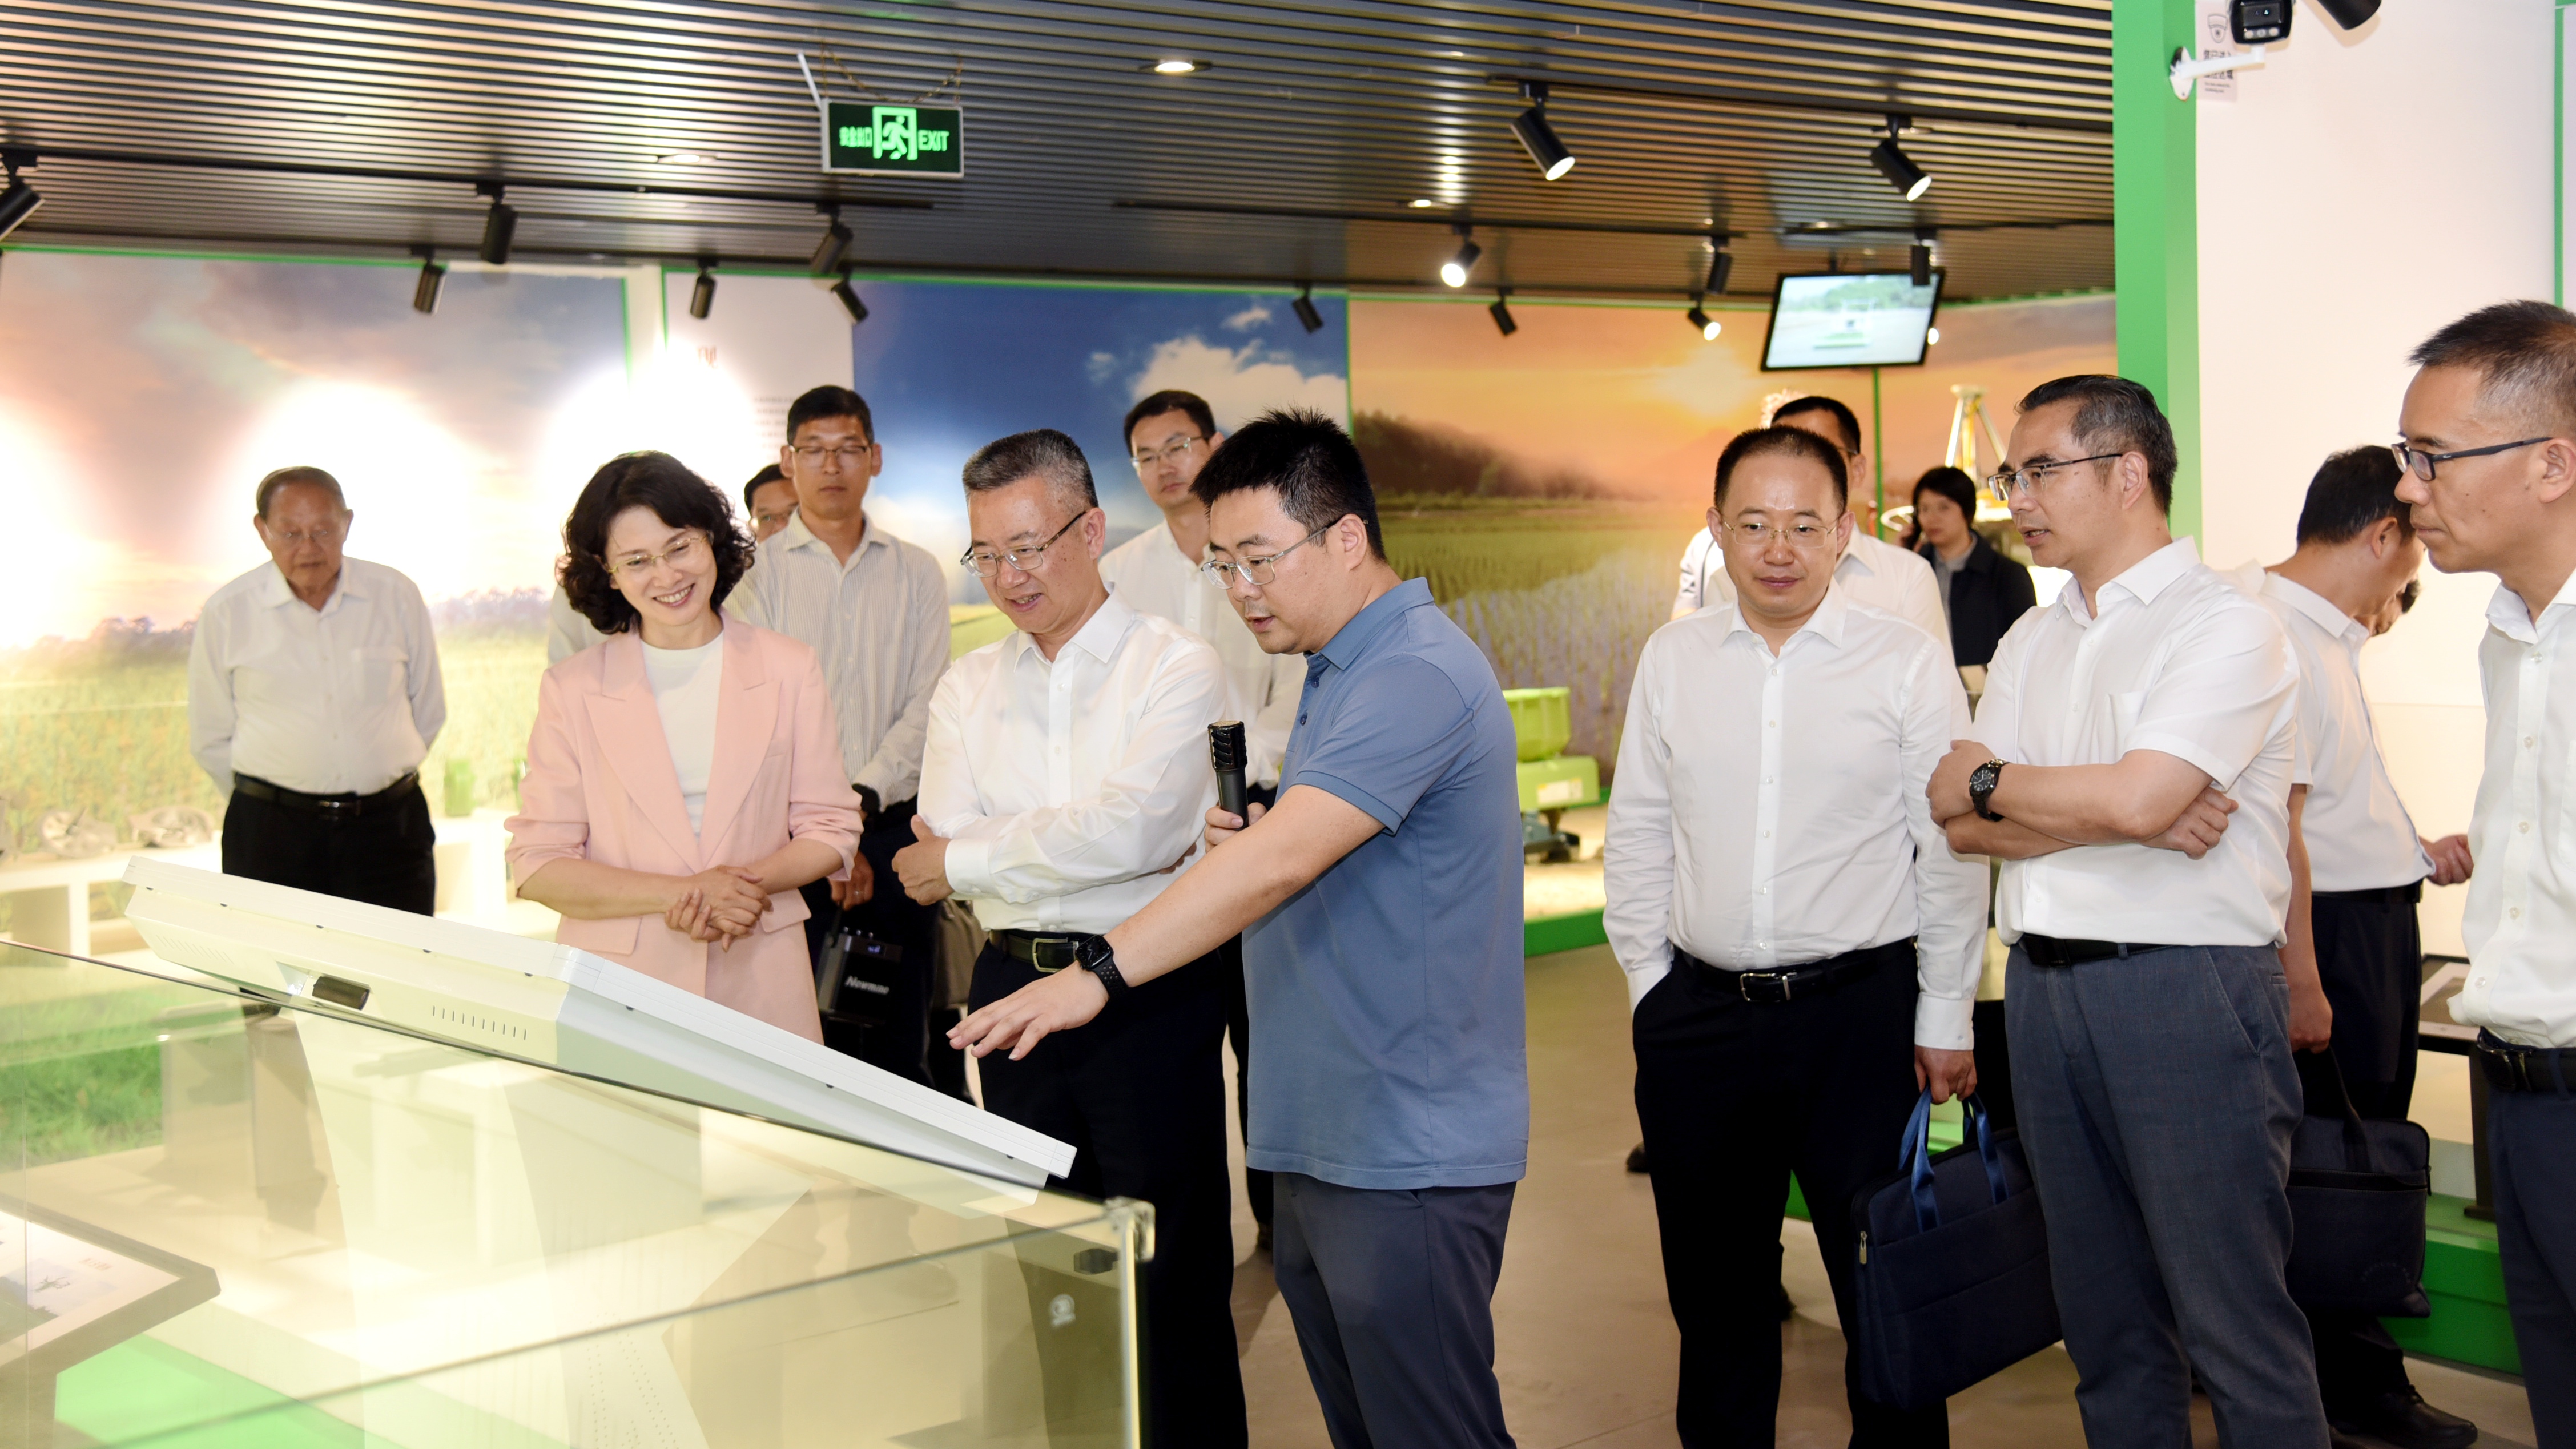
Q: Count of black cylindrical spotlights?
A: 15